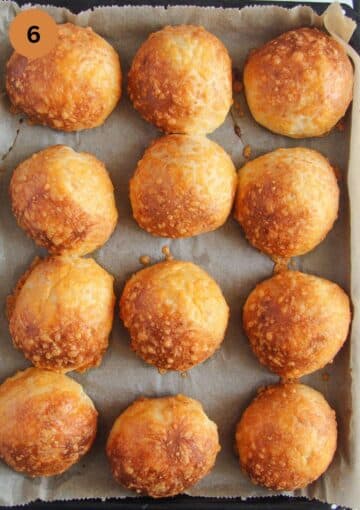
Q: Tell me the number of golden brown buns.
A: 12